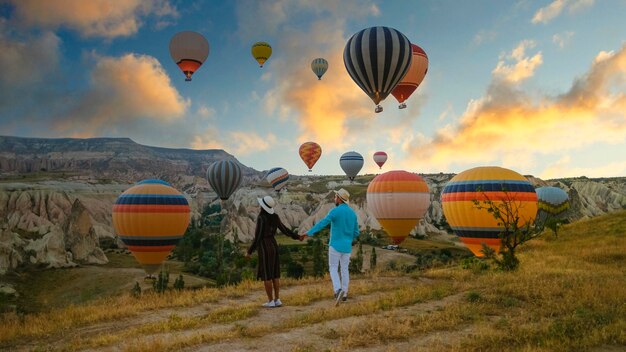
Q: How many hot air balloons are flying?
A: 14